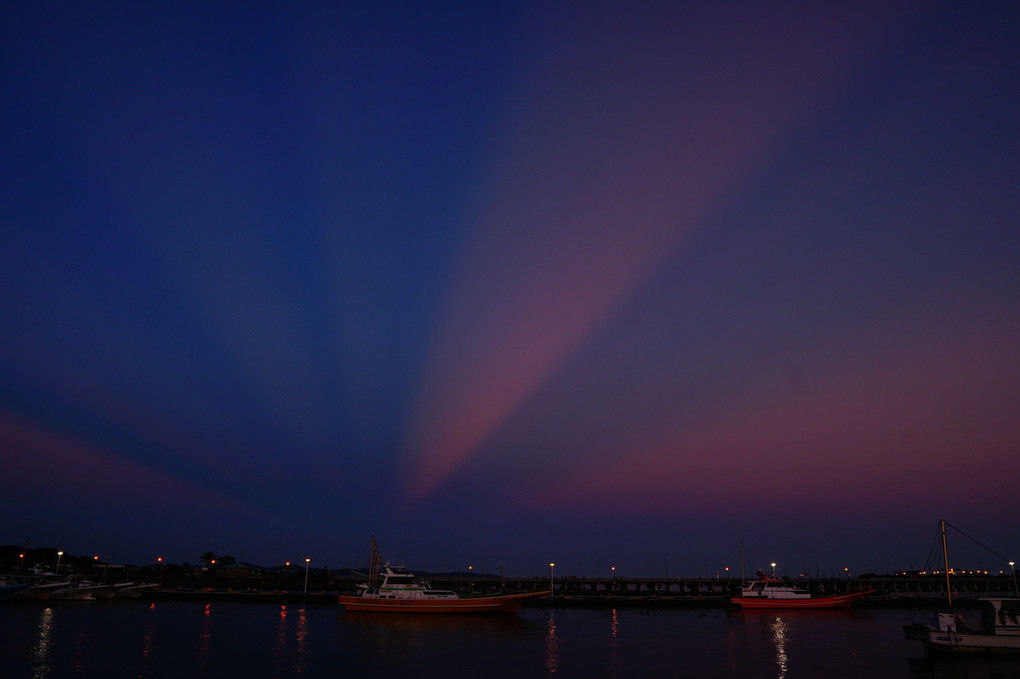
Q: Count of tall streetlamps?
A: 5